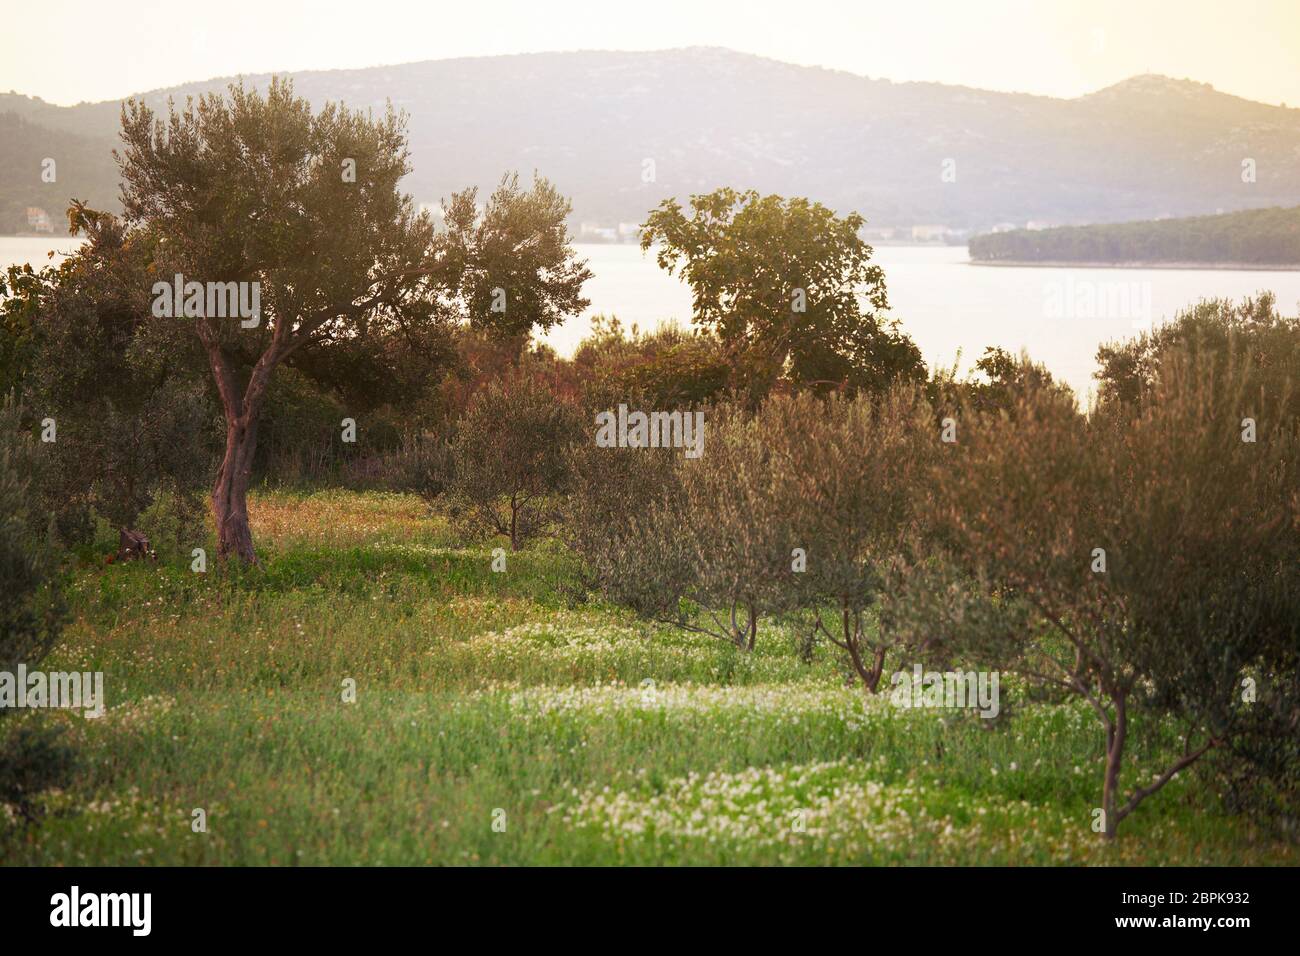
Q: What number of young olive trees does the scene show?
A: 4